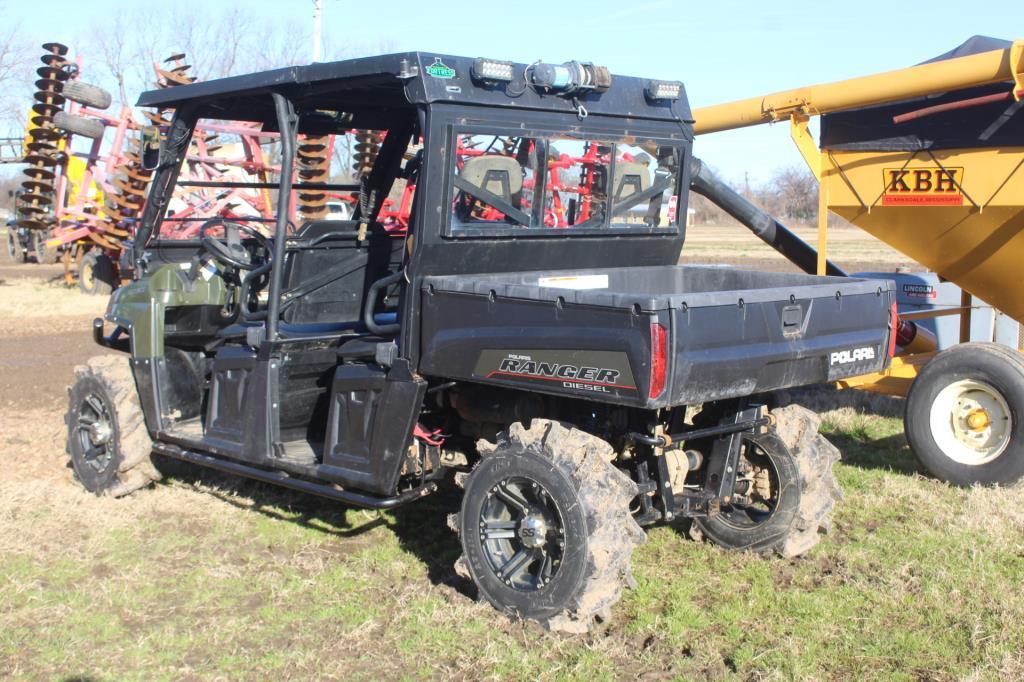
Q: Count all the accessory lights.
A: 2